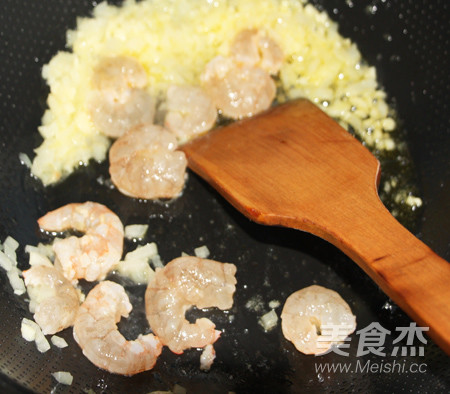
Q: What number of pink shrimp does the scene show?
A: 11